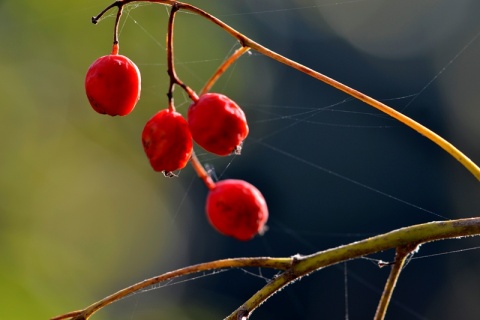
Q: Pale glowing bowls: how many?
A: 0